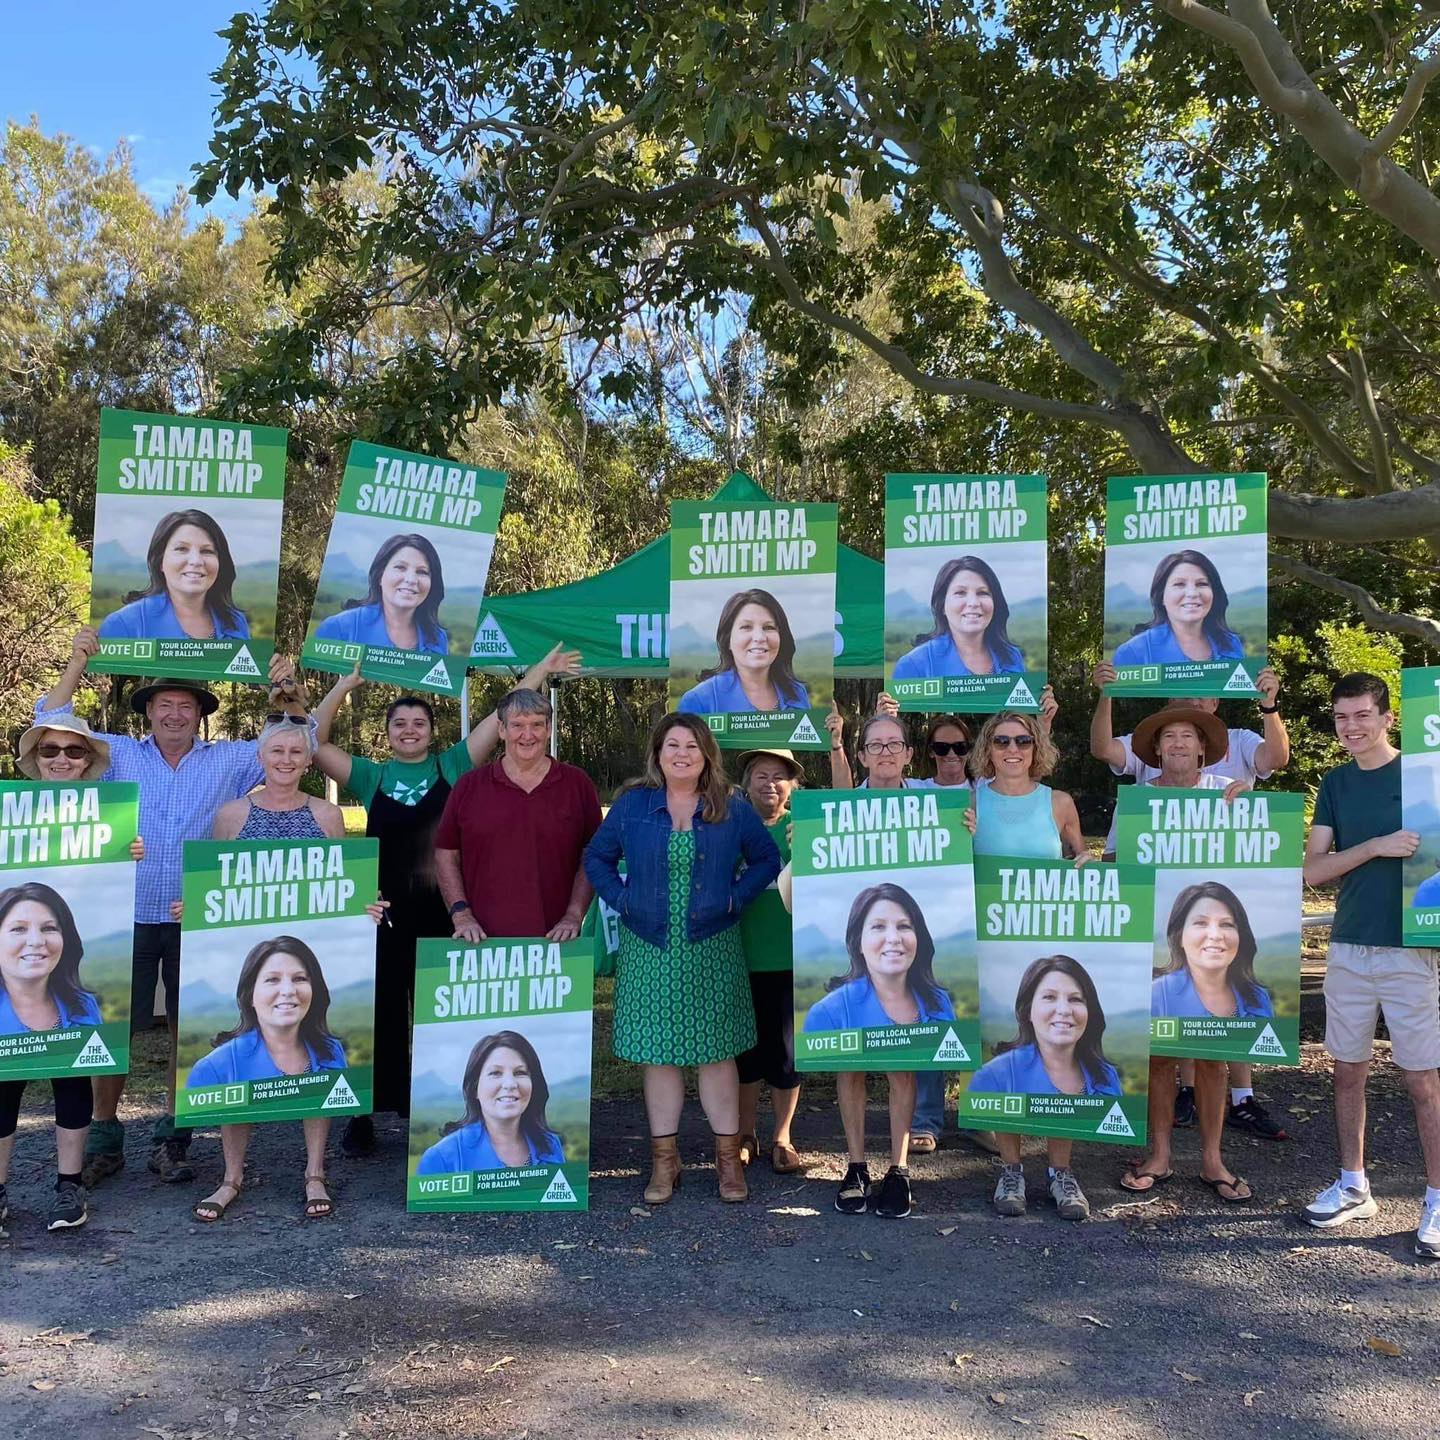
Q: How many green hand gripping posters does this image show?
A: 12